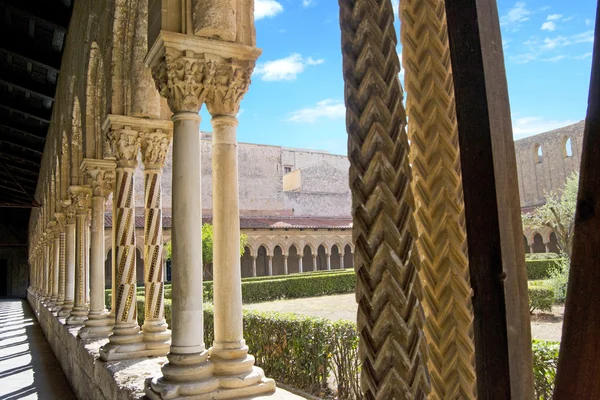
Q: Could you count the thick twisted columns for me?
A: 2